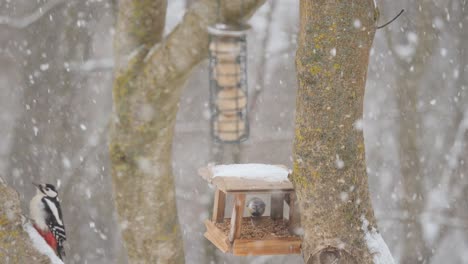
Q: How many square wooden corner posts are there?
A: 4